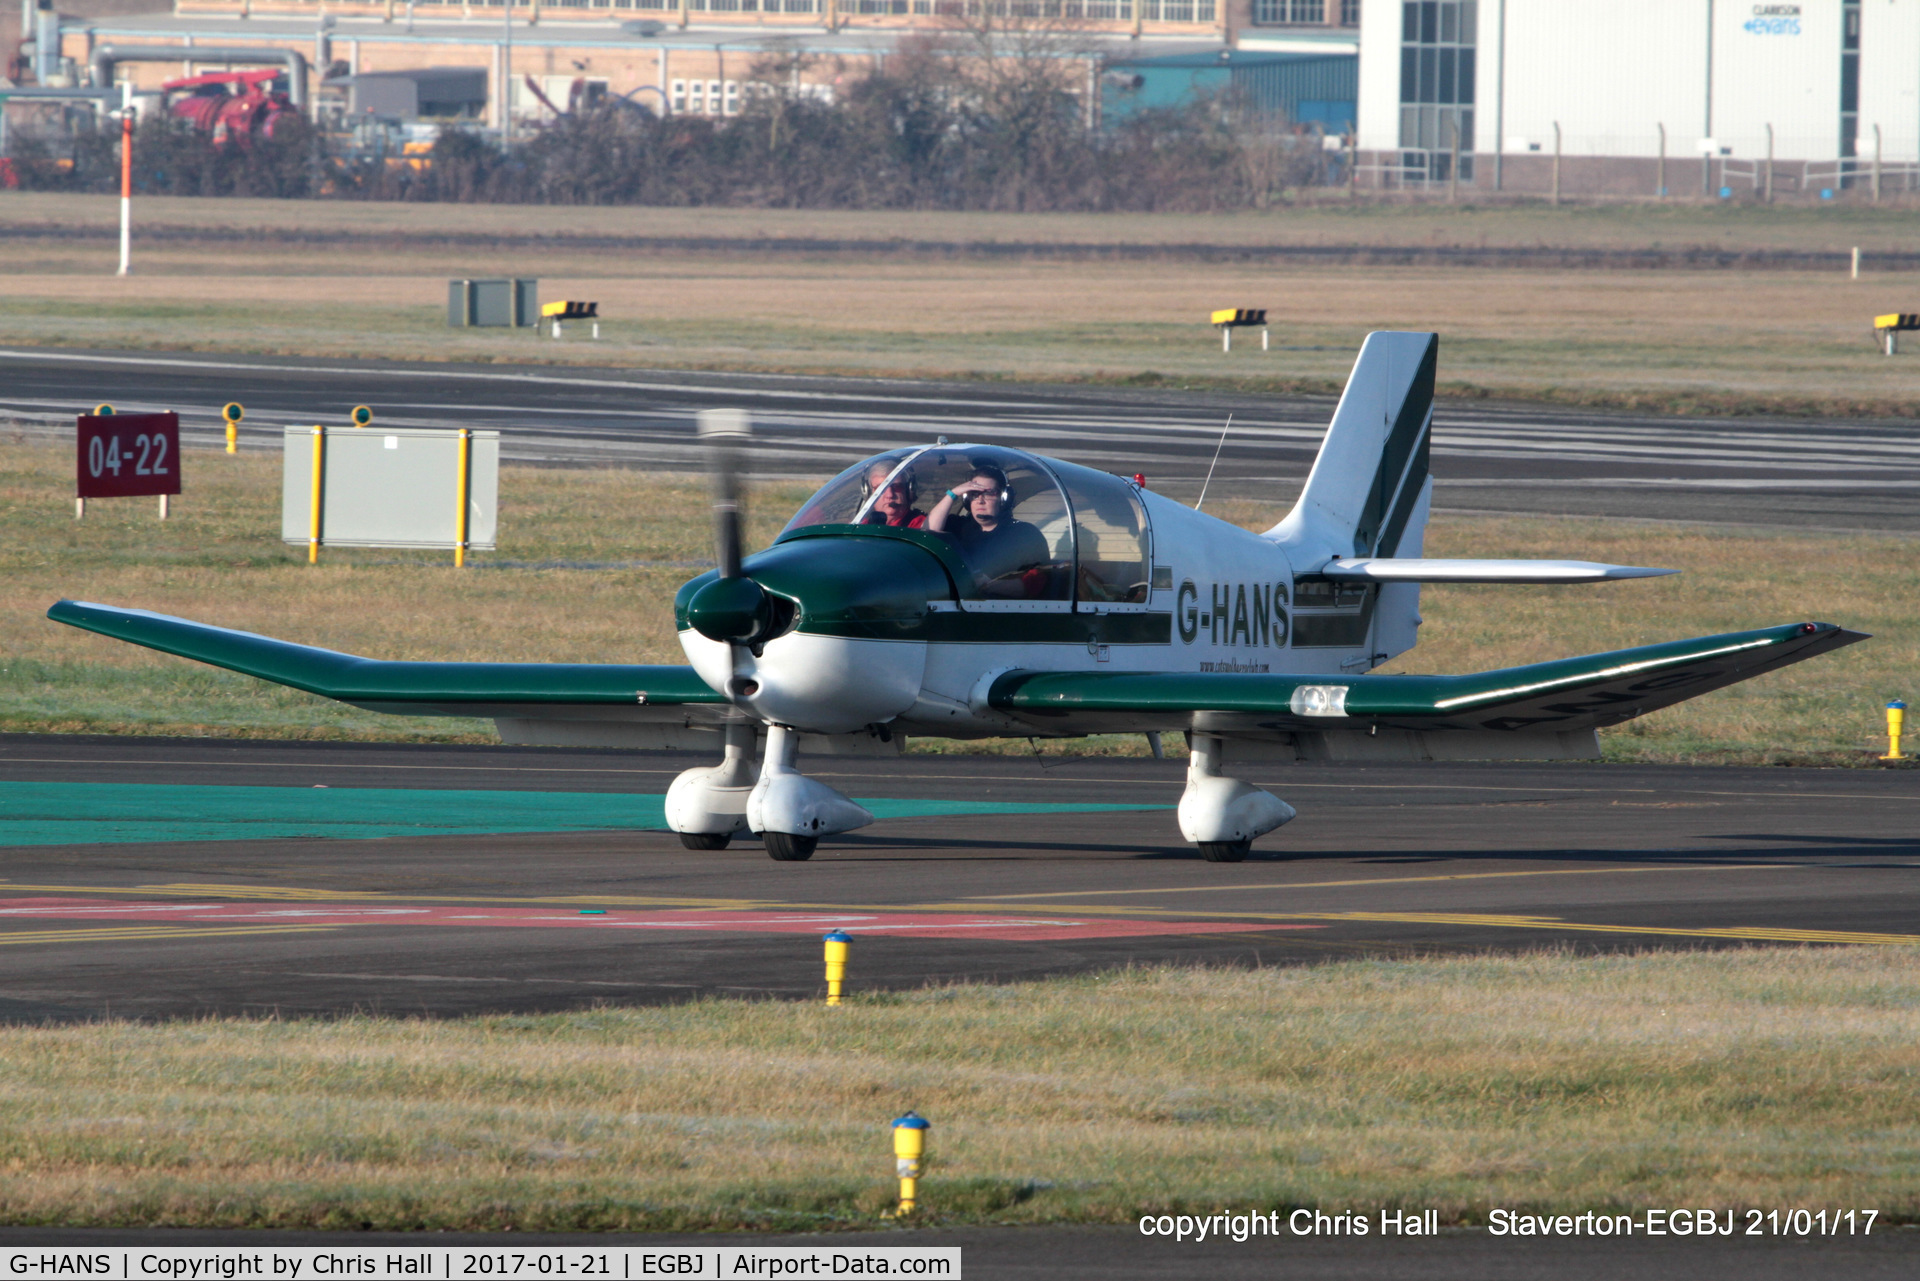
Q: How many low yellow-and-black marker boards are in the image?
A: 3